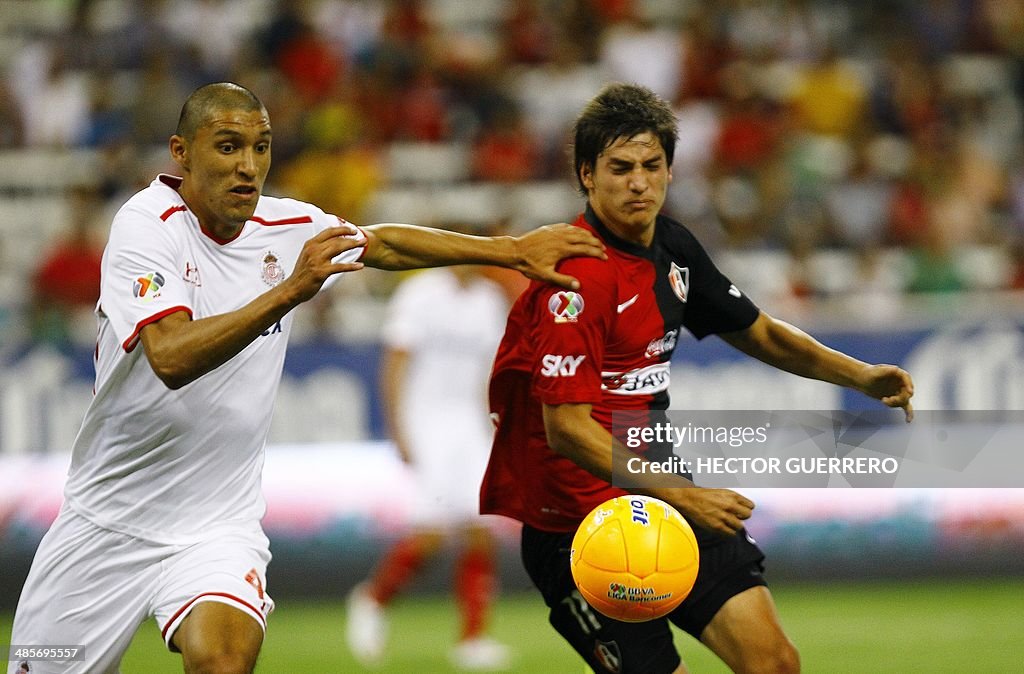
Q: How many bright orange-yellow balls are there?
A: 1